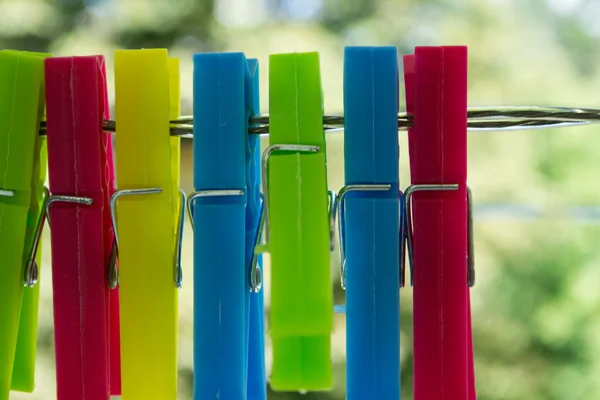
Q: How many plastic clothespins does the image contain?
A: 7